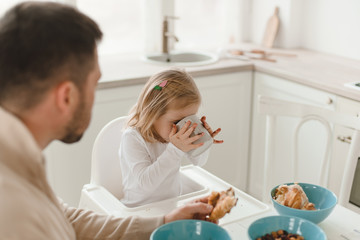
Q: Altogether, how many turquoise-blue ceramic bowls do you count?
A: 3